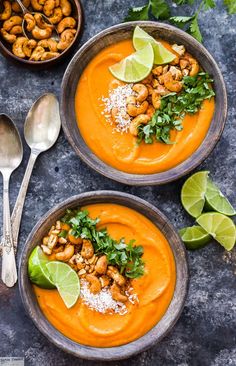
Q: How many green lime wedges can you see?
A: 8